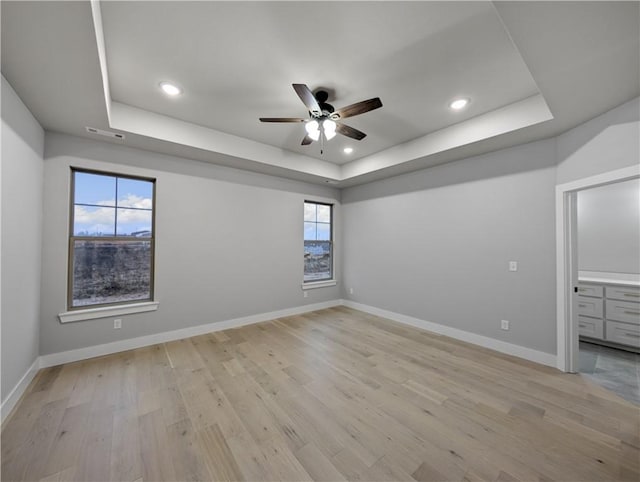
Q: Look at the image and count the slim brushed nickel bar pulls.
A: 6